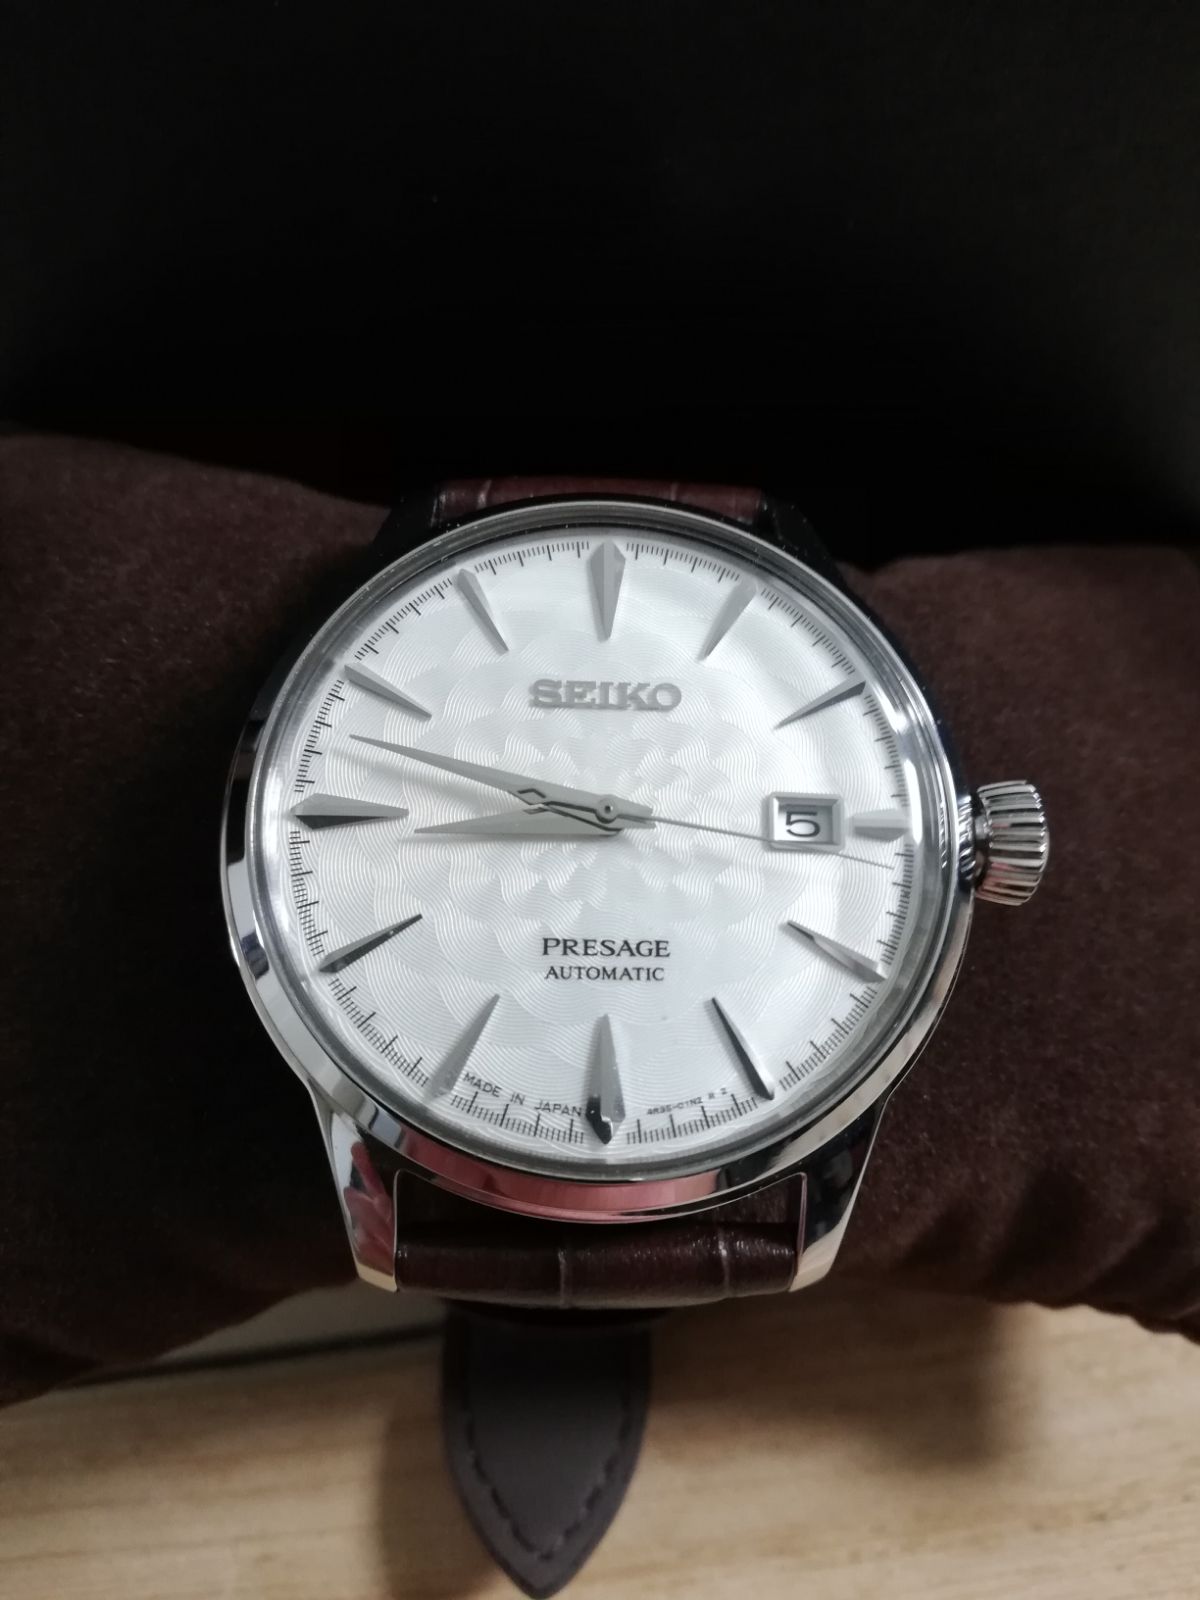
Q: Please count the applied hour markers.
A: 12